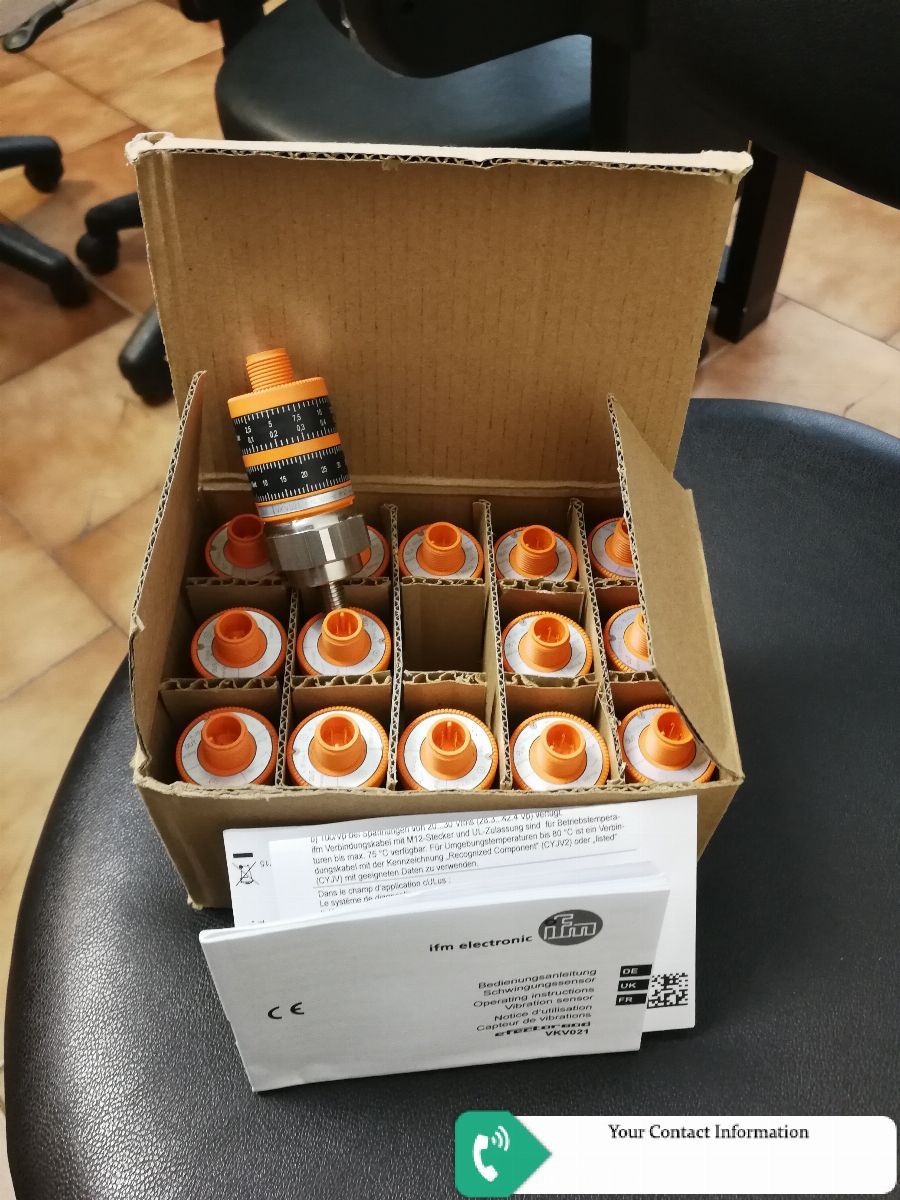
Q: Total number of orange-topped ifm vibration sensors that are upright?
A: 14